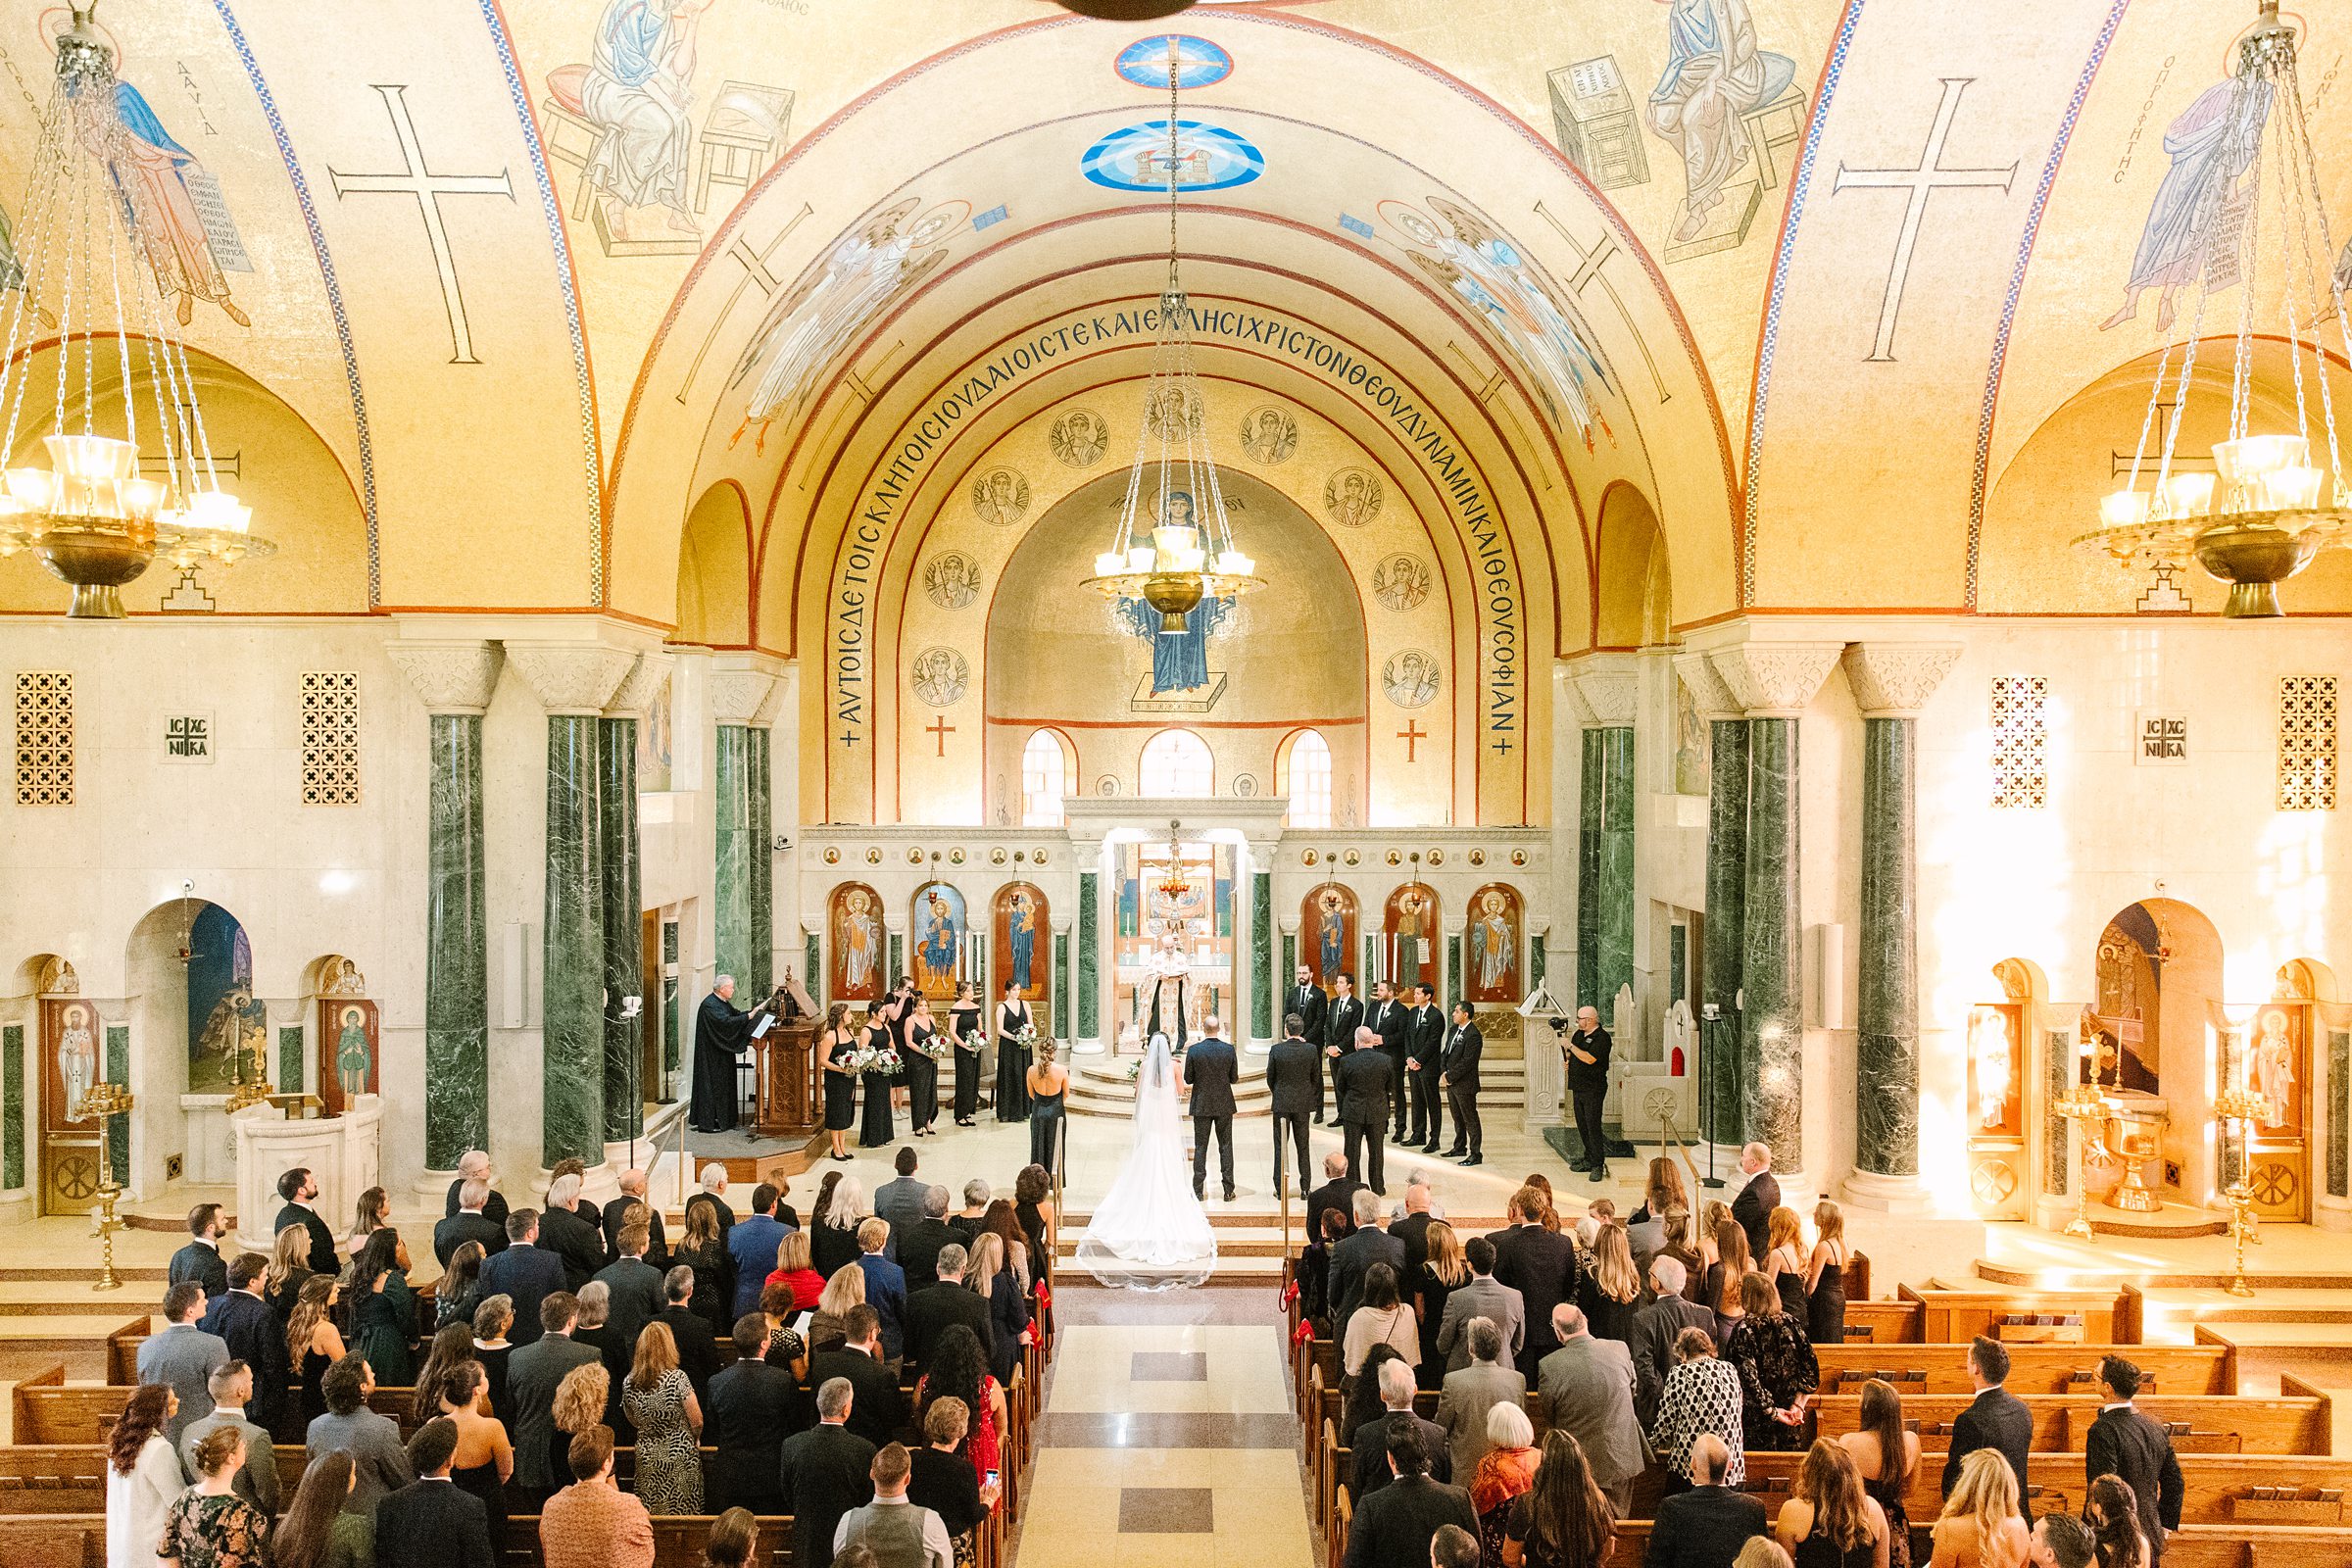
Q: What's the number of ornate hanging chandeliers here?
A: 3